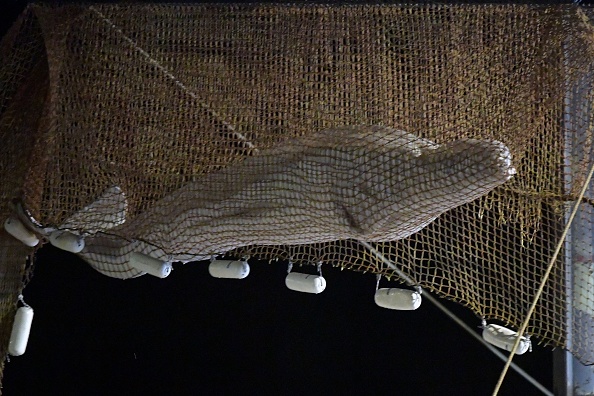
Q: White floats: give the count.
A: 8